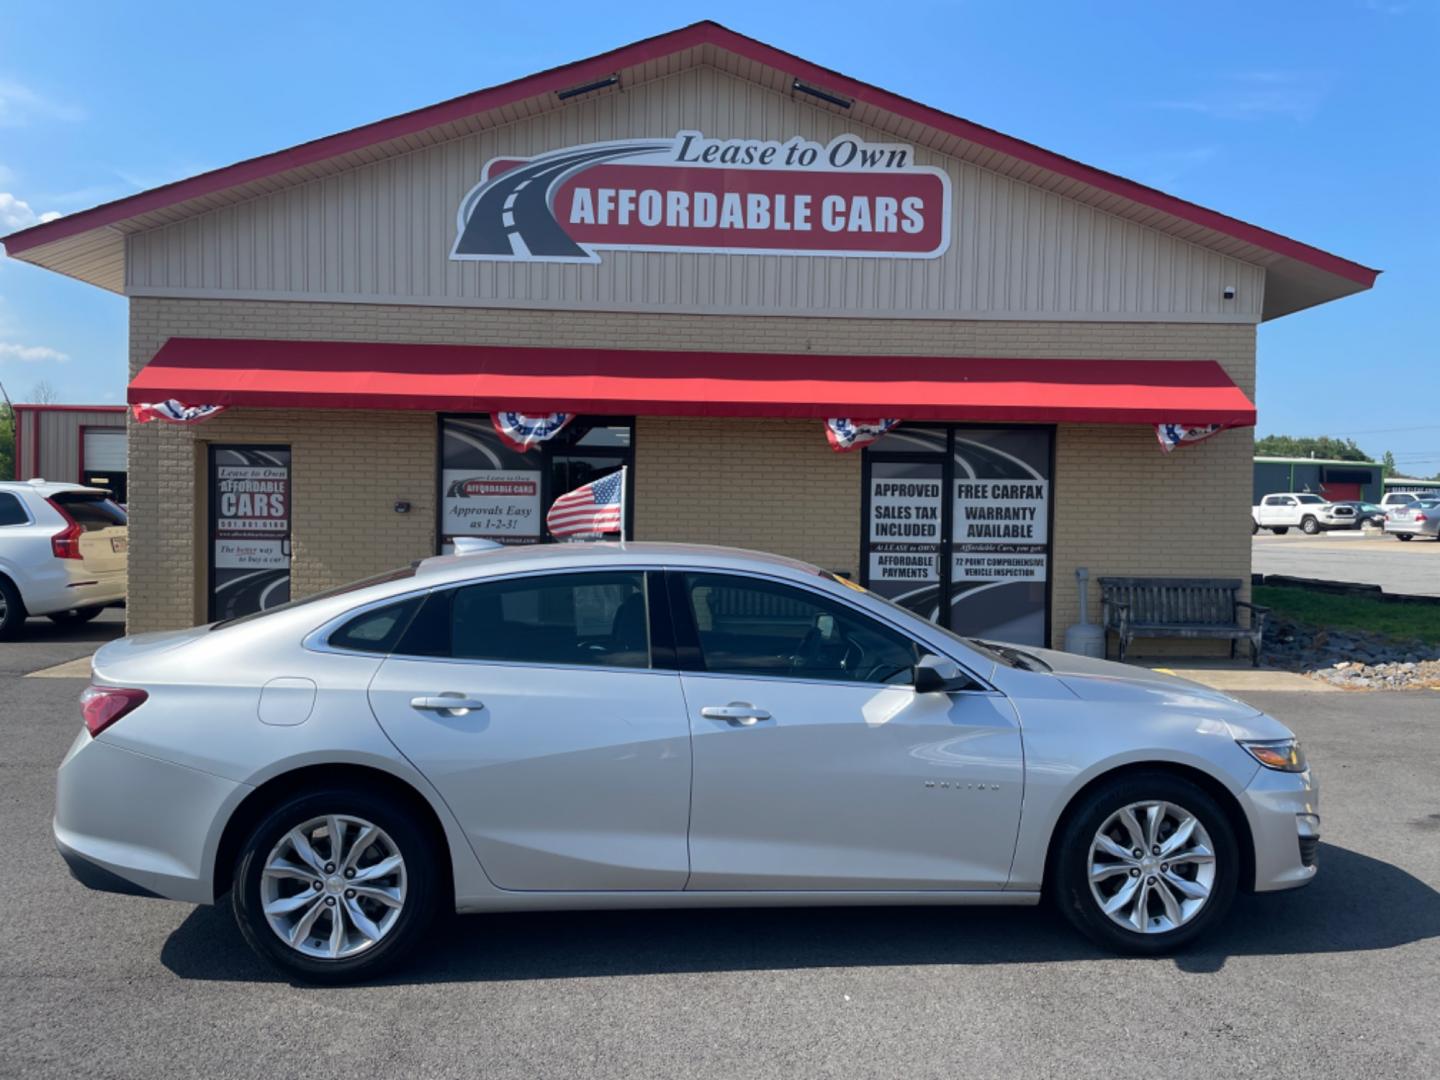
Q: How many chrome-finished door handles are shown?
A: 2